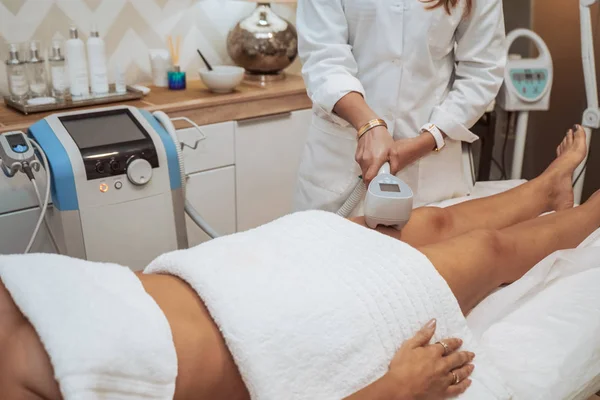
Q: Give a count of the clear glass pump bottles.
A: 3